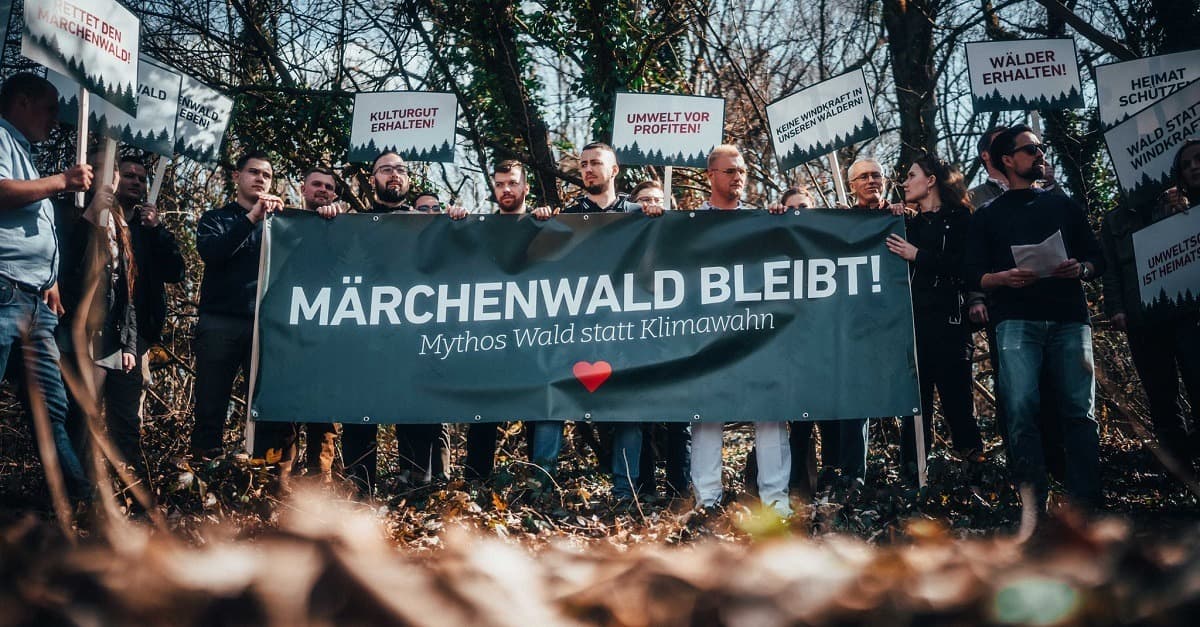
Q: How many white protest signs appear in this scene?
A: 10